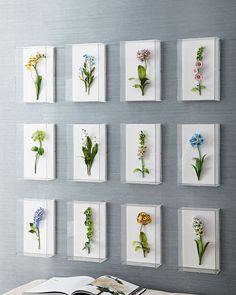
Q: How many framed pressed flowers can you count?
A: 12